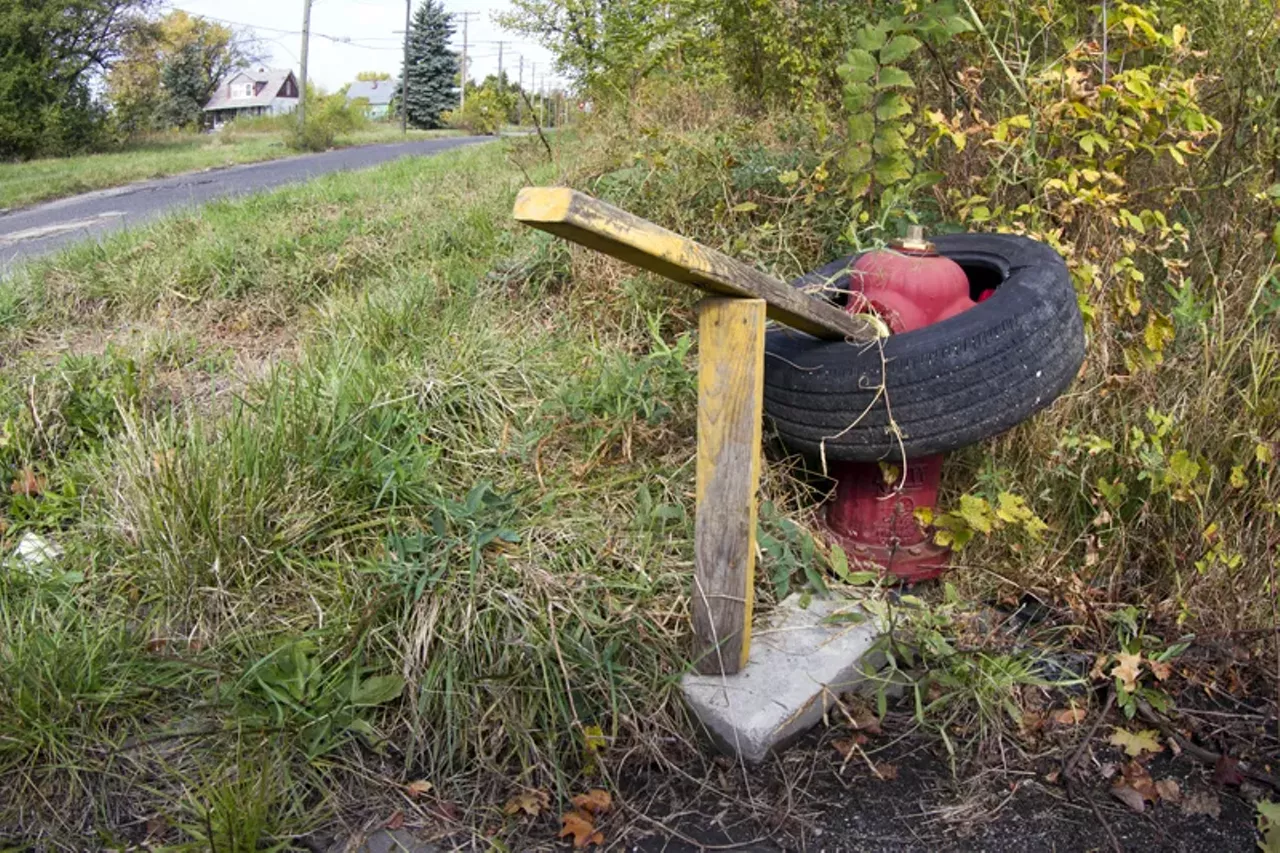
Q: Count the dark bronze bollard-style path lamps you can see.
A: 0